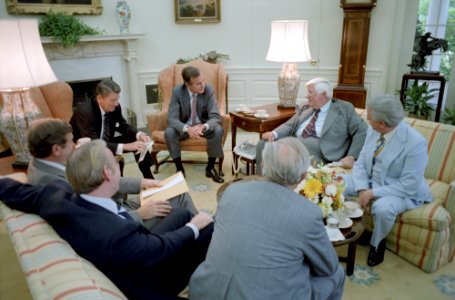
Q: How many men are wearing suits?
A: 7